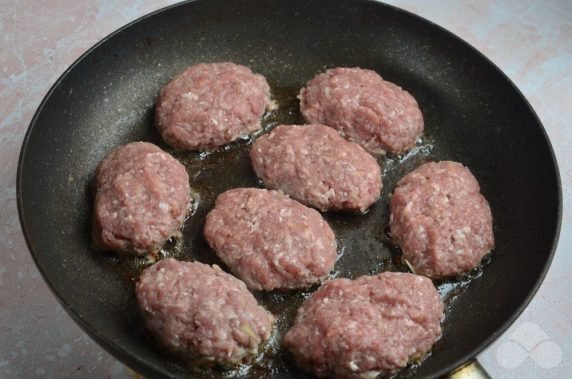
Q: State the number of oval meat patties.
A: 8